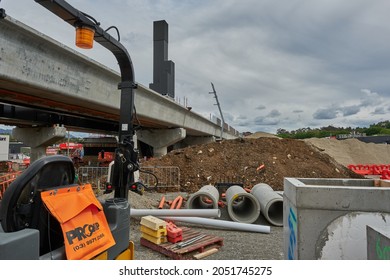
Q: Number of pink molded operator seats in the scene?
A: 0